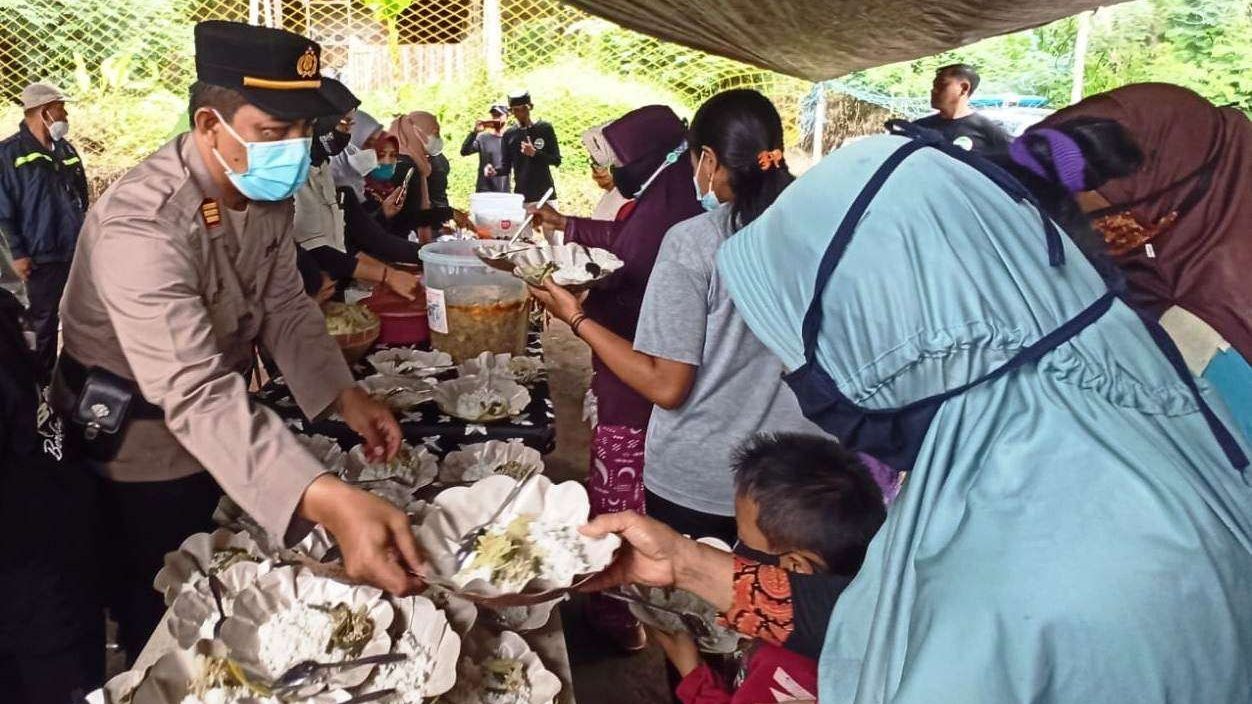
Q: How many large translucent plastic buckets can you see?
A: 2